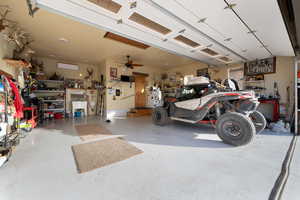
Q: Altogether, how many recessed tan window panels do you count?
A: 5